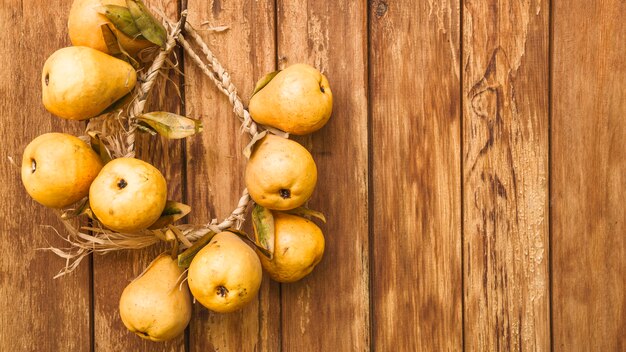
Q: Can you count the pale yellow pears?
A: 9